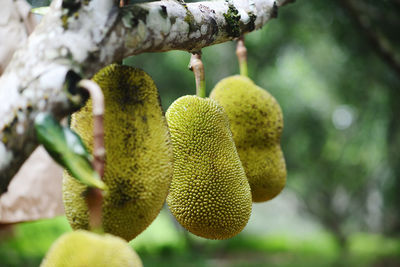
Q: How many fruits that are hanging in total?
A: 4